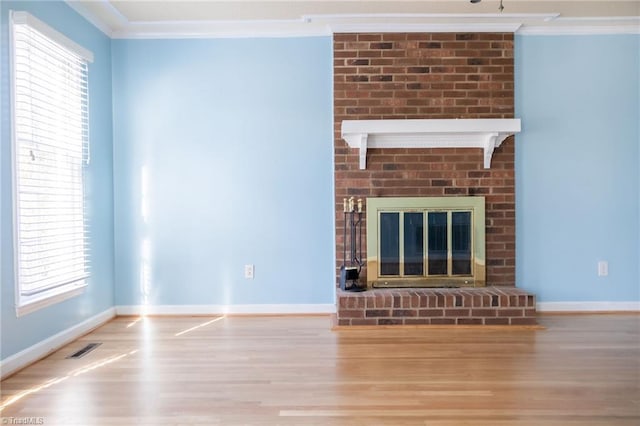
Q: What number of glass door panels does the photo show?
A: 4